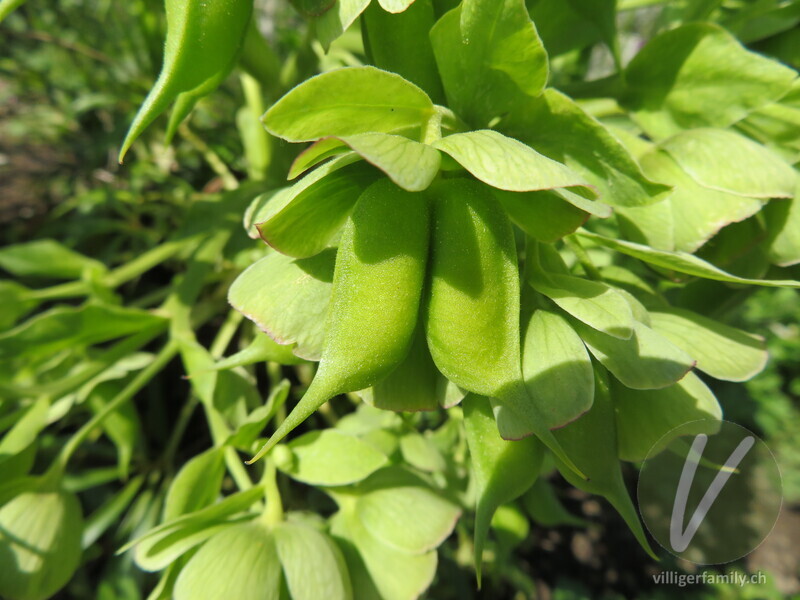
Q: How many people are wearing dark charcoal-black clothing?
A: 0